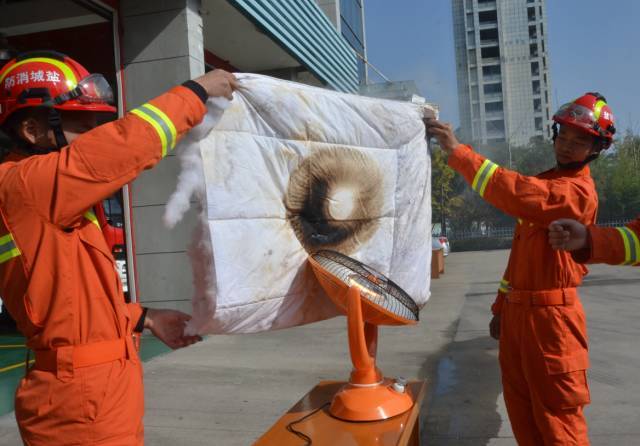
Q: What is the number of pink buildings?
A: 0